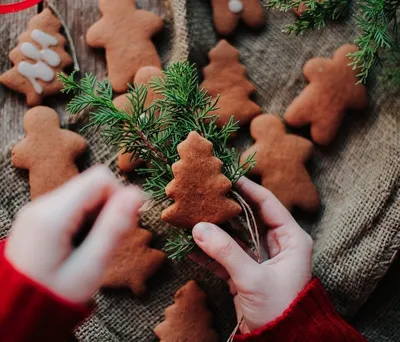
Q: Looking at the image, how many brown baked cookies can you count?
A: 12